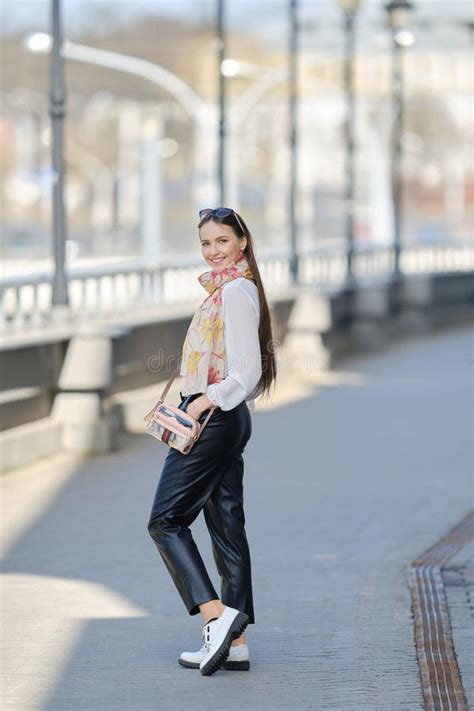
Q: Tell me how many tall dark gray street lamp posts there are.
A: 5